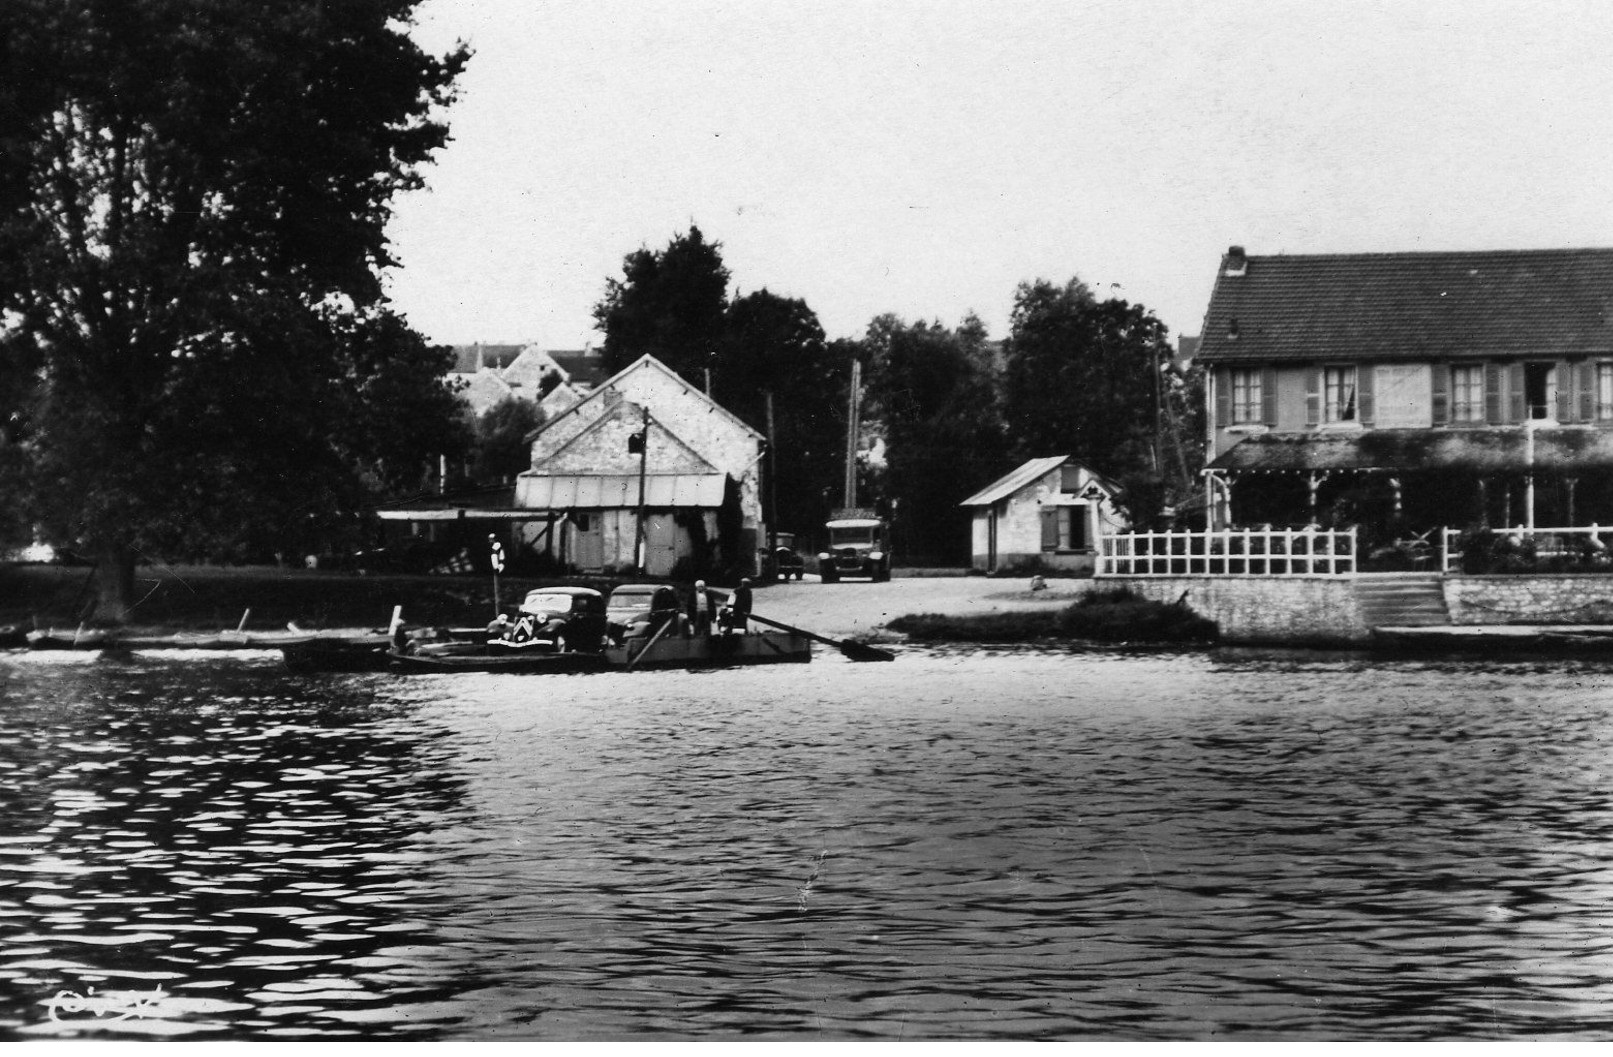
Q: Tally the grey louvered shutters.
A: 9